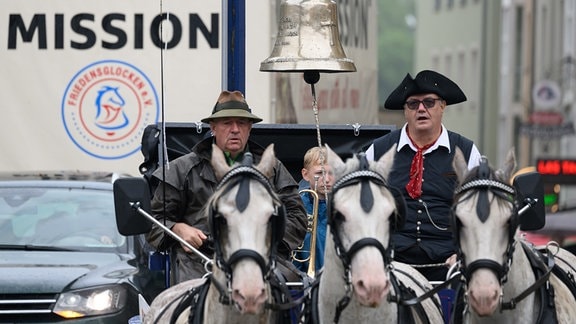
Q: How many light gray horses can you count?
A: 3